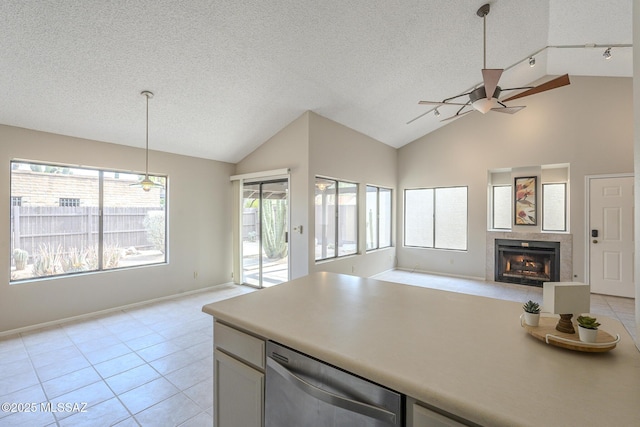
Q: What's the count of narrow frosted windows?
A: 2